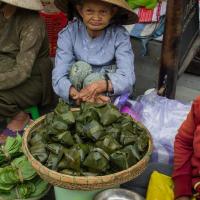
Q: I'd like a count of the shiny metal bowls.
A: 1